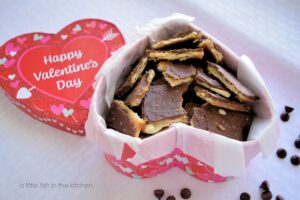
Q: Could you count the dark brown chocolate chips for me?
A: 12